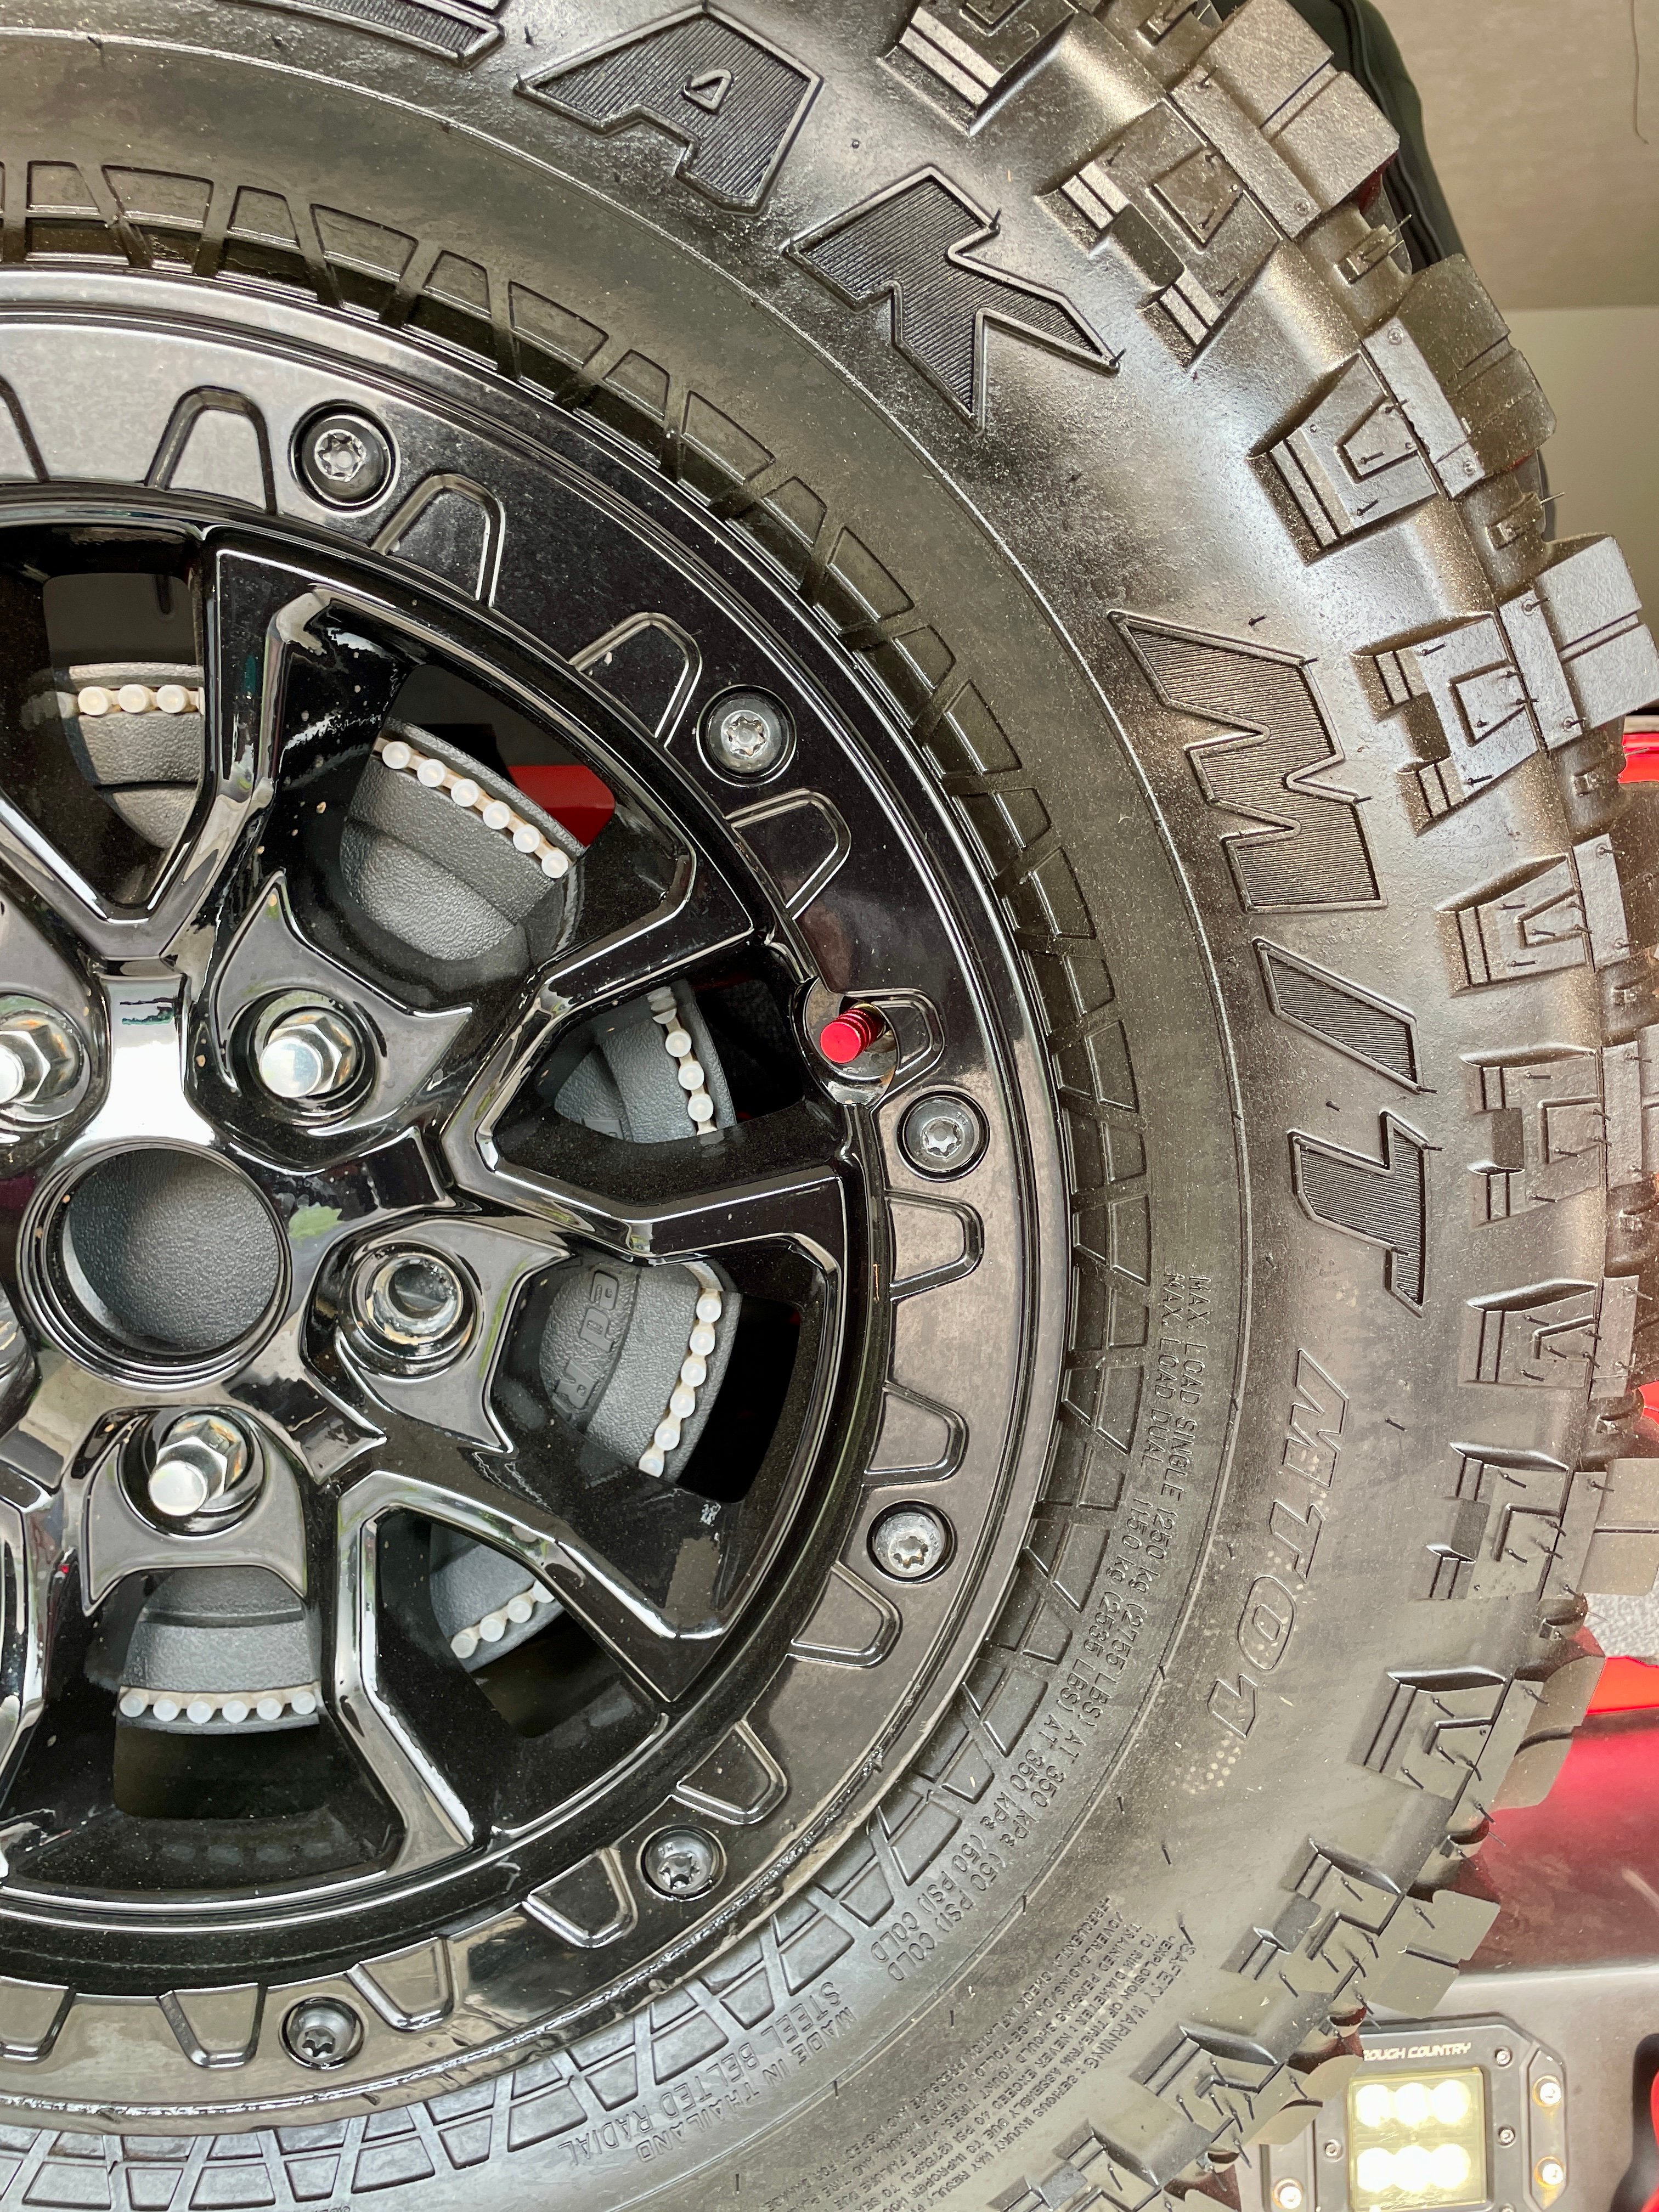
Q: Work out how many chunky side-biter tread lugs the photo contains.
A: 12